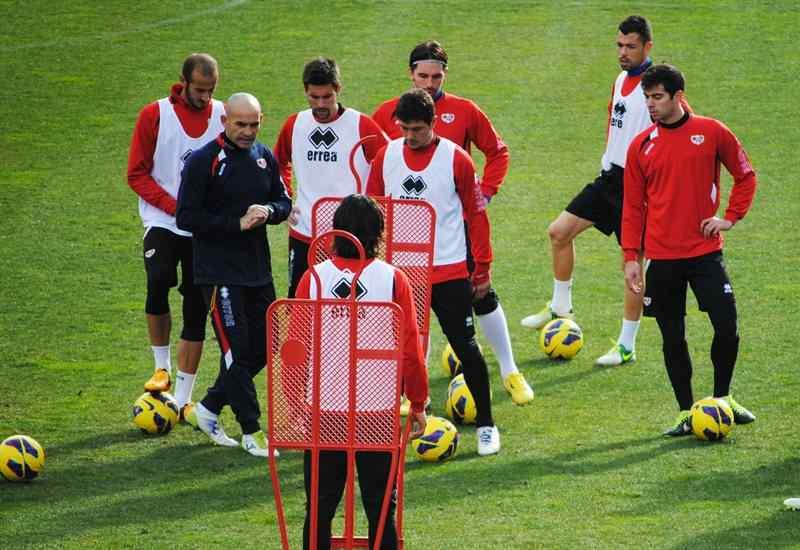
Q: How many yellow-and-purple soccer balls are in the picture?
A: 7